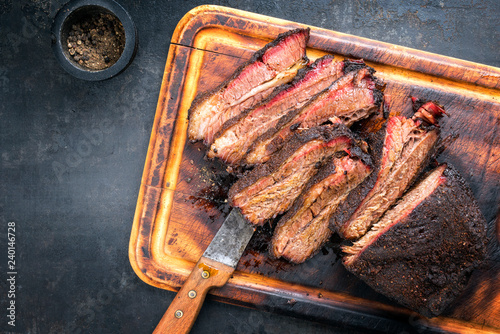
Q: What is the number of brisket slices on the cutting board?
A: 6